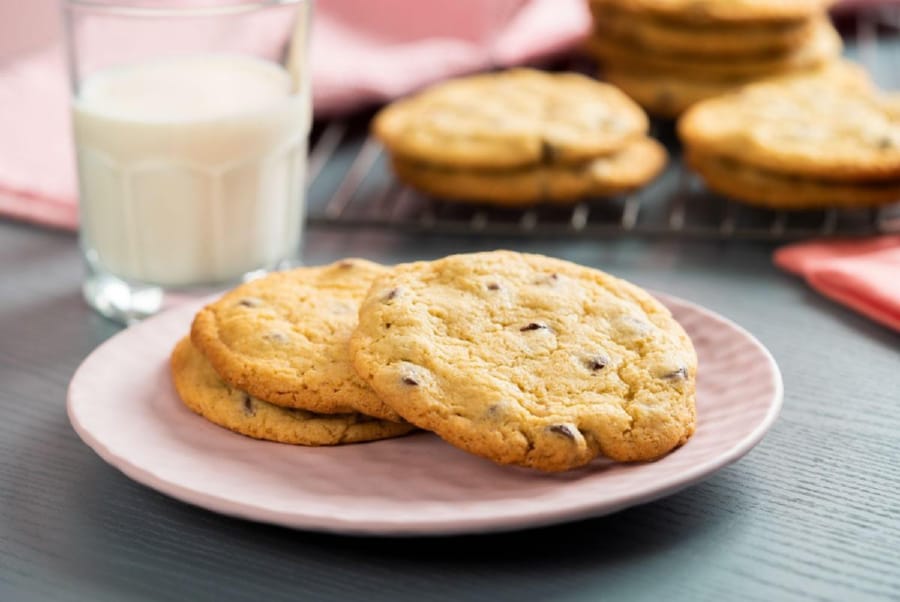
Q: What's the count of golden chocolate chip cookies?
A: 11